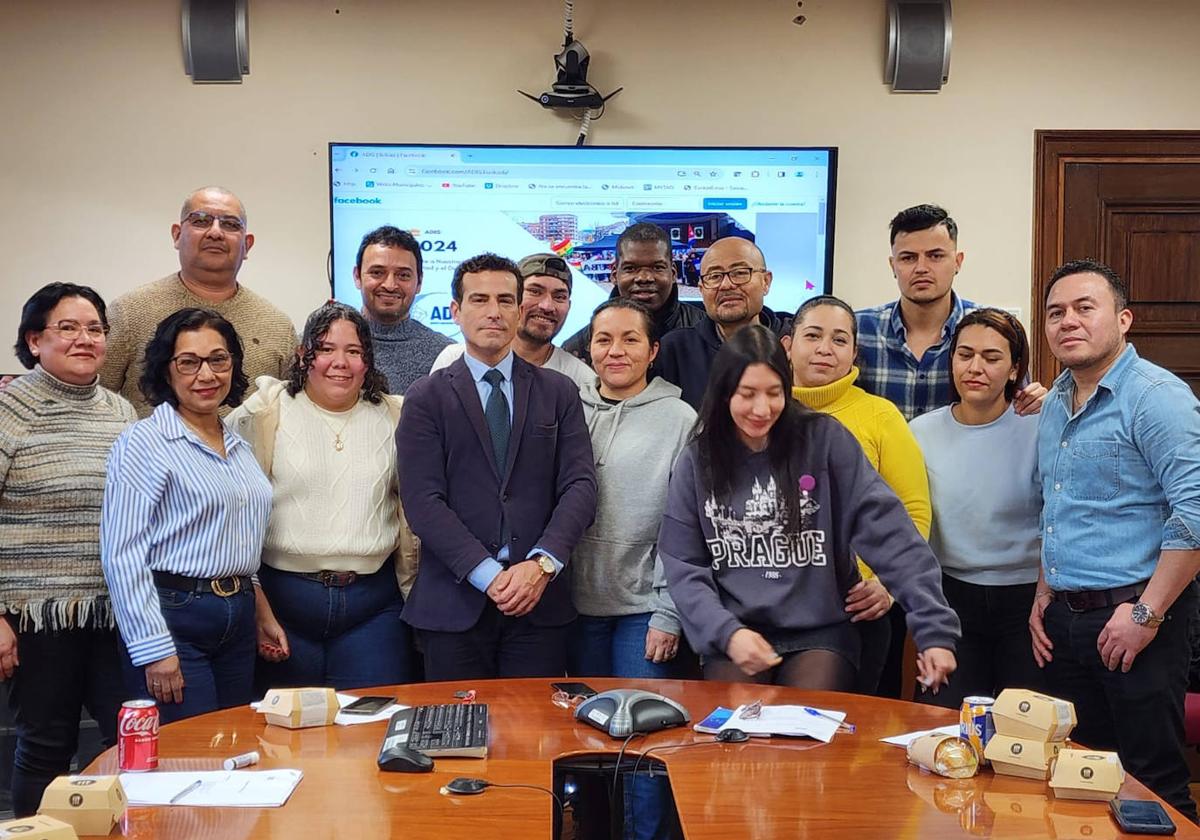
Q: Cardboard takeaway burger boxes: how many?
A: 6